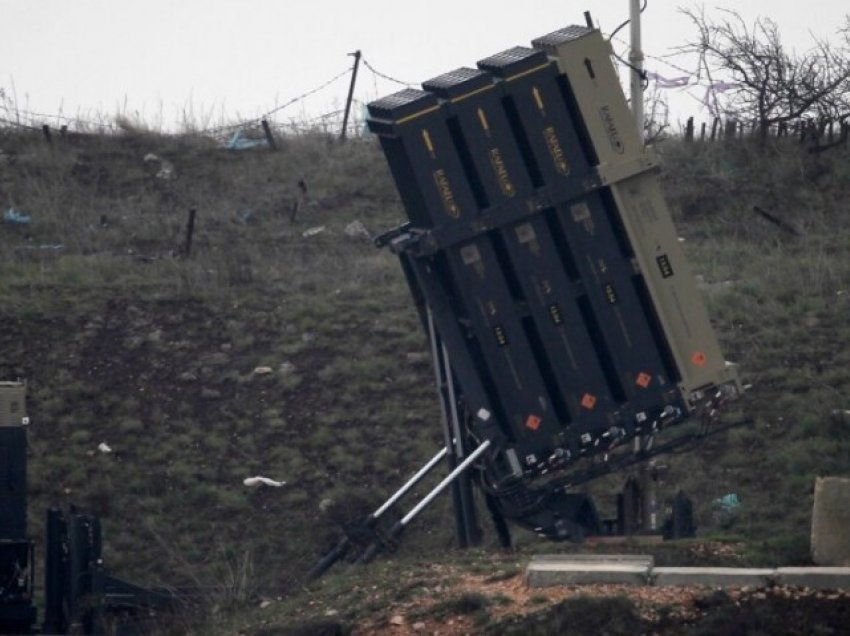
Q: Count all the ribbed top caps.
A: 4